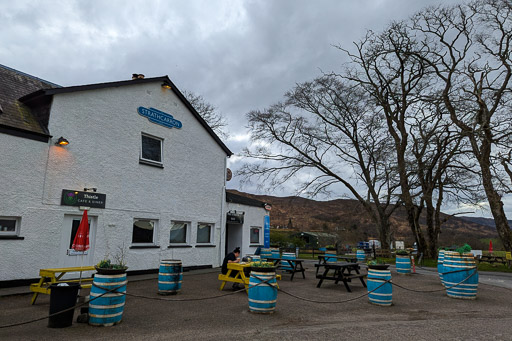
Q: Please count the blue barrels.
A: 13